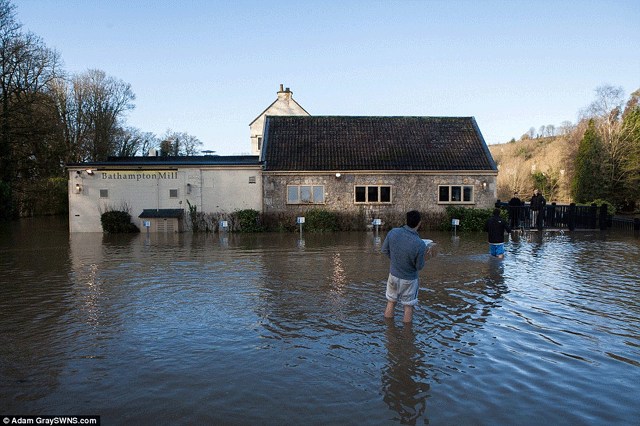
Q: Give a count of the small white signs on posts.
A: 5